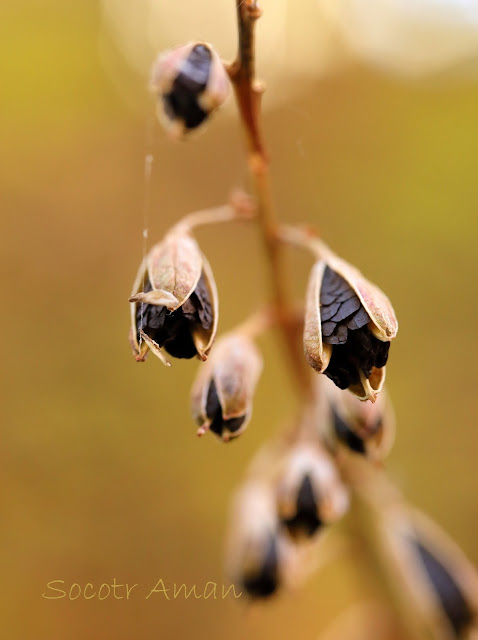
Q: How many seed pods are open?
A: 8